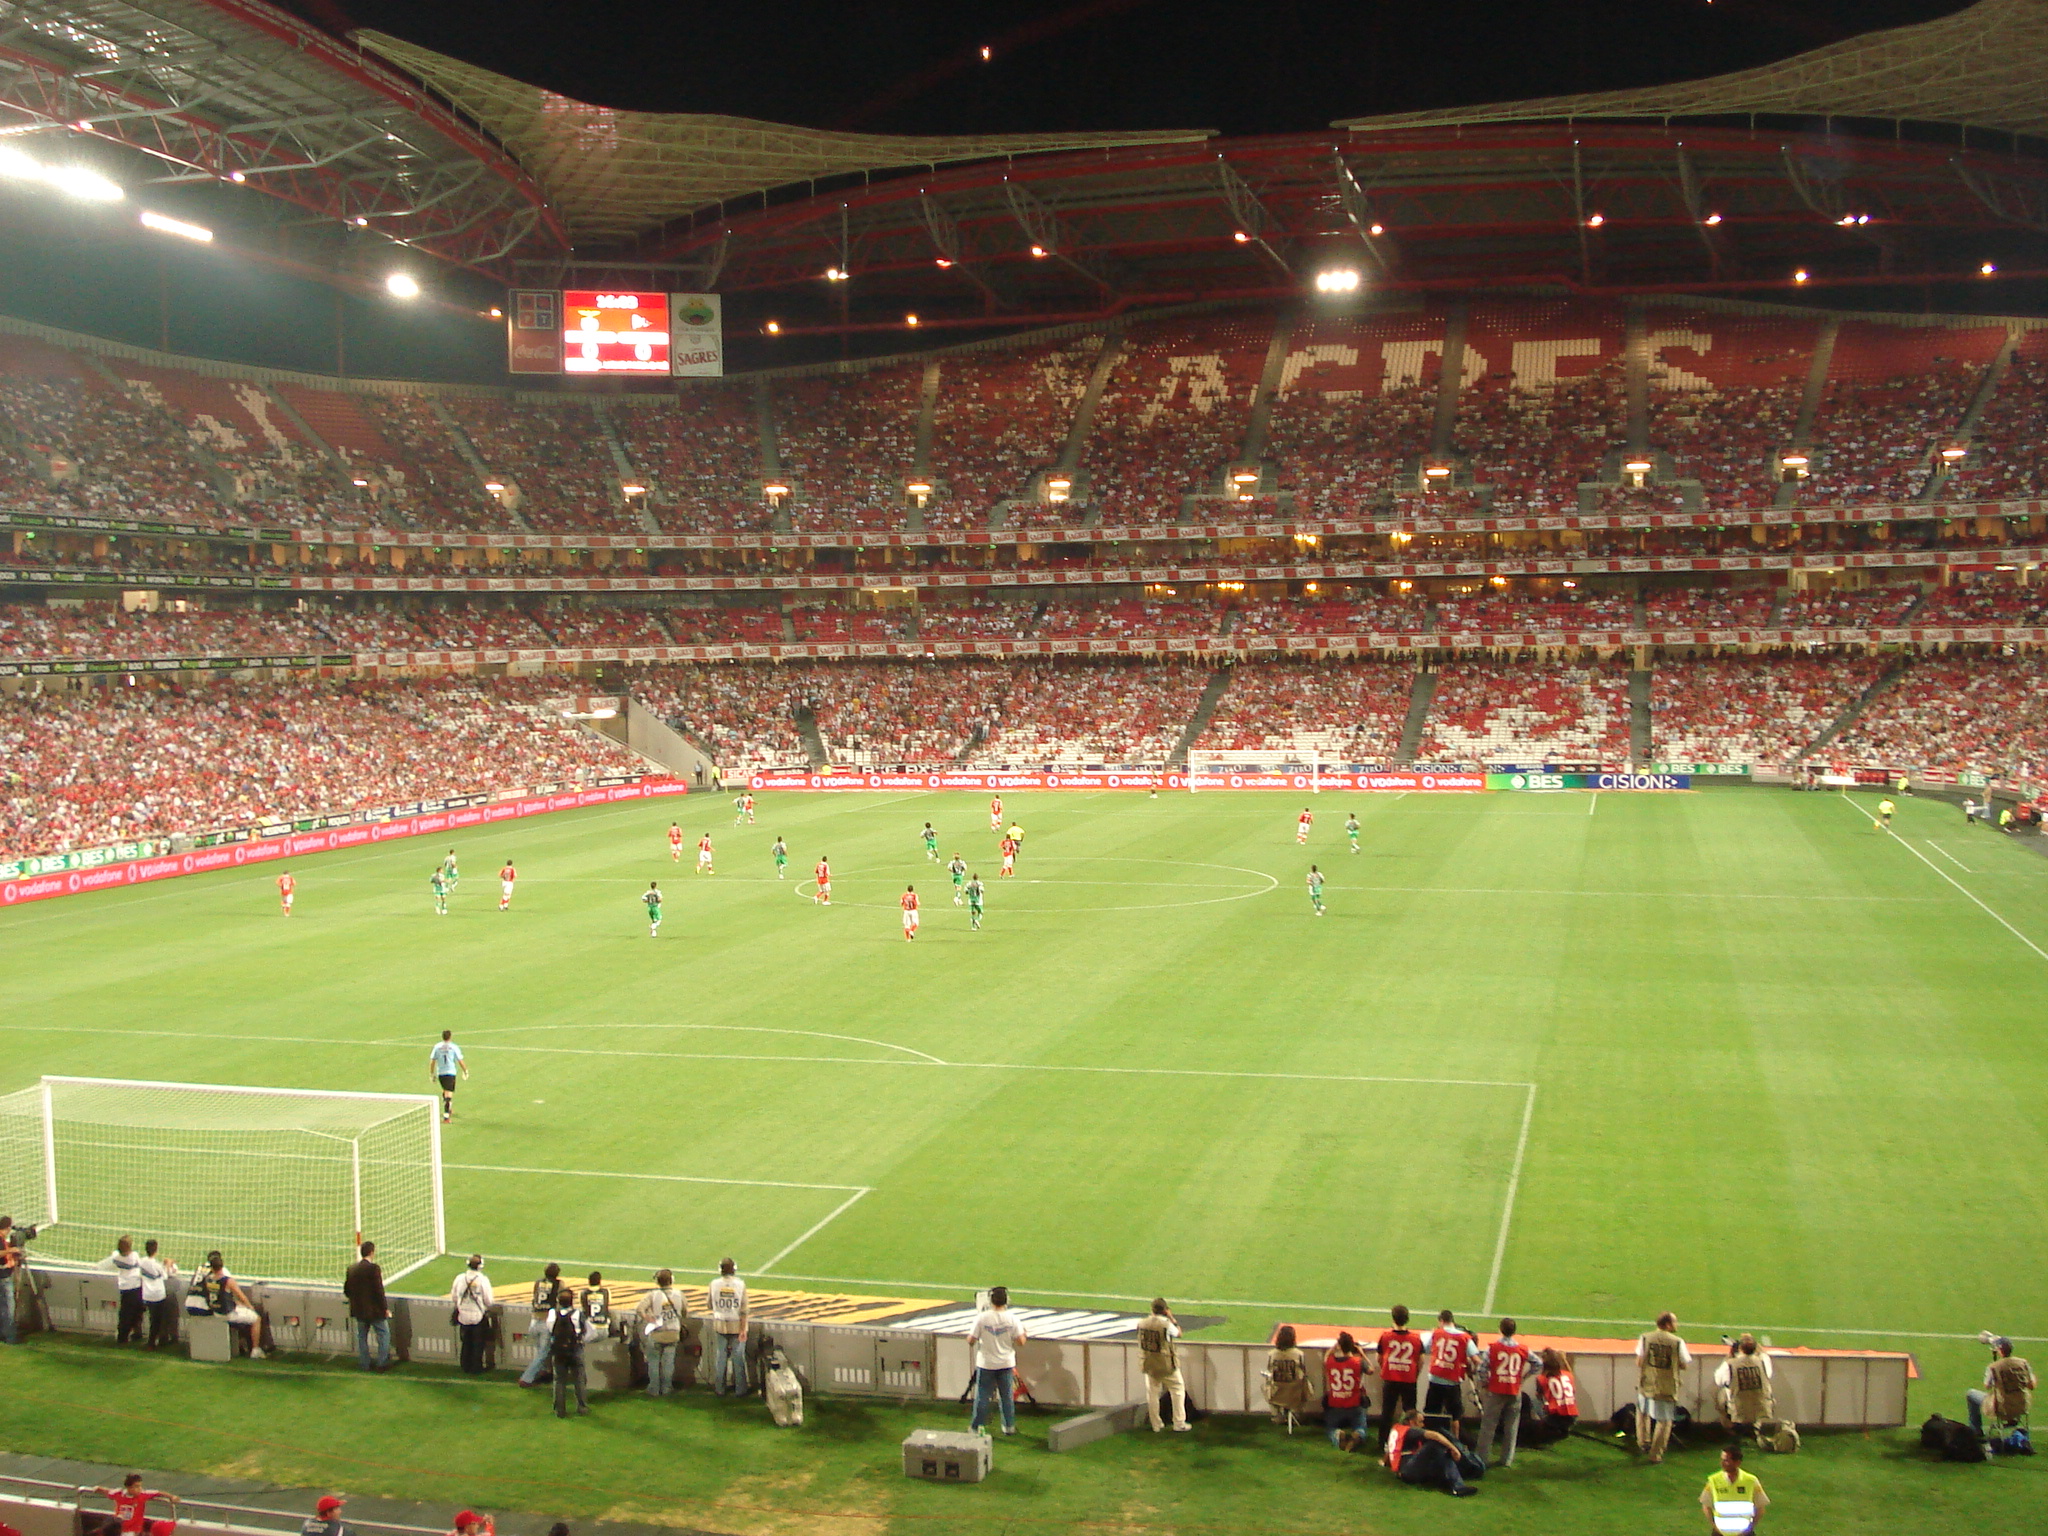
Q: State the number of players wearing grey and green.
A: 10